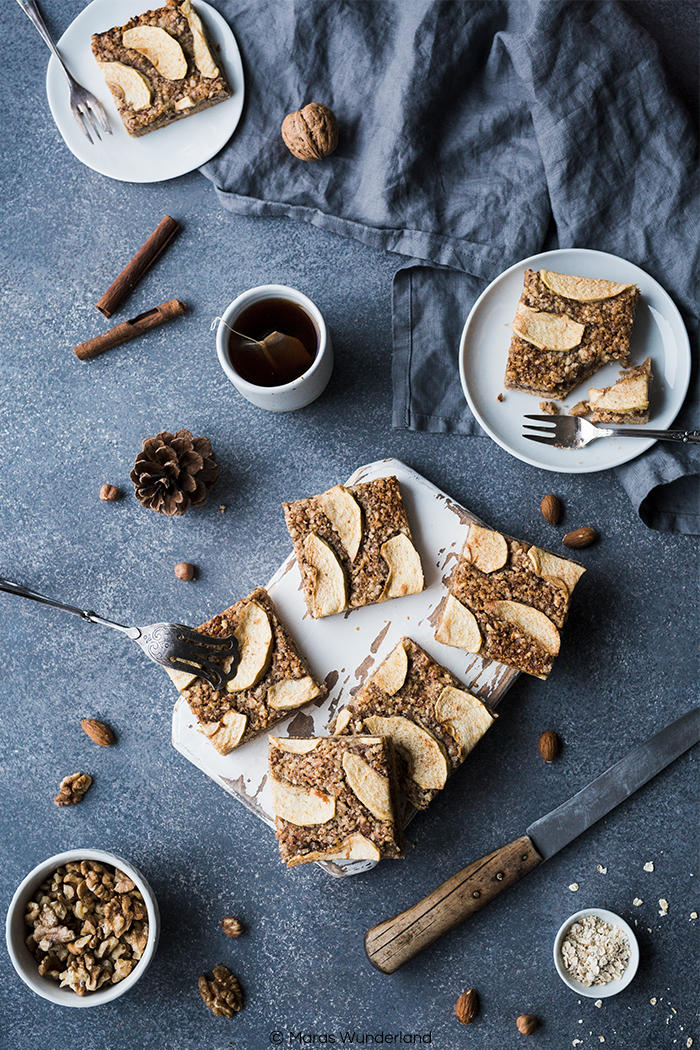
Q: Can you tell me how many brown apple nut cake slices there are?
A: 7